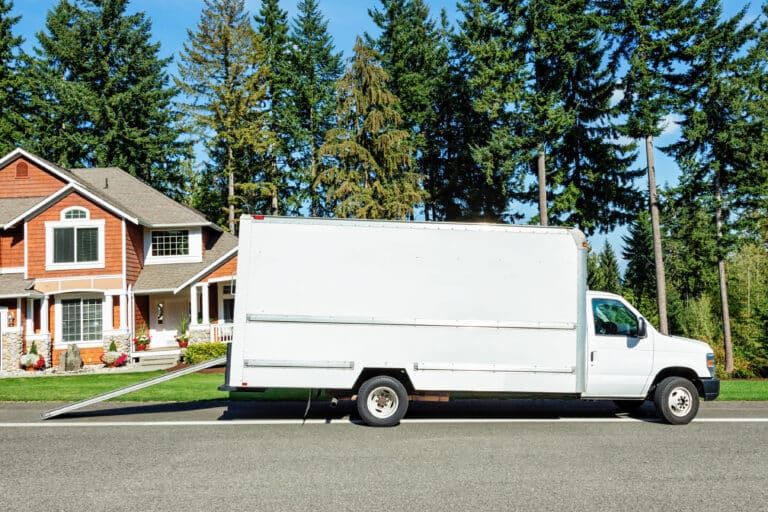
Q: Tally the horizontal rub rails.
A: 3